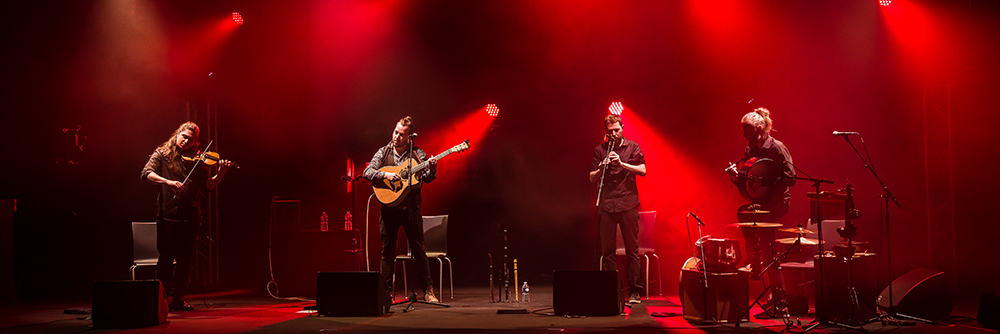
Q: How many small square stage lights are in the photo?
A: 4